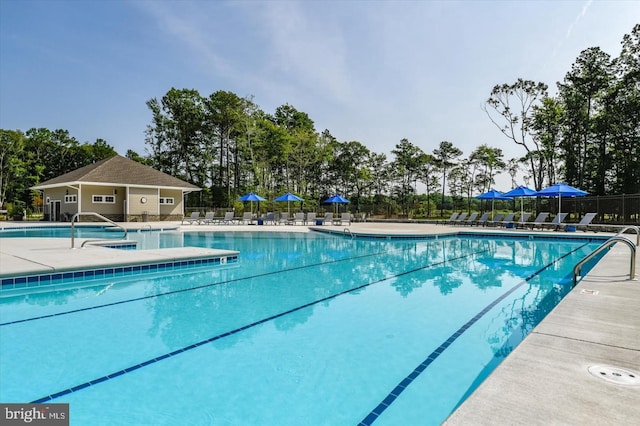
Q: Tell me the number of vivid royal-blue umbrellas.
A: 6